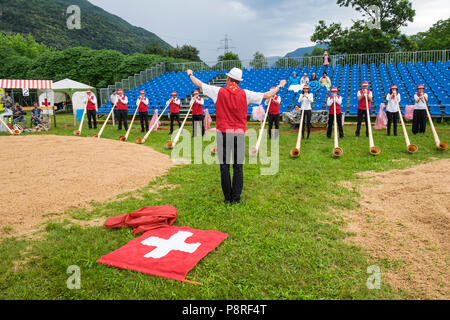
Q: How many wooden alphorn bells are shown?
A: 13